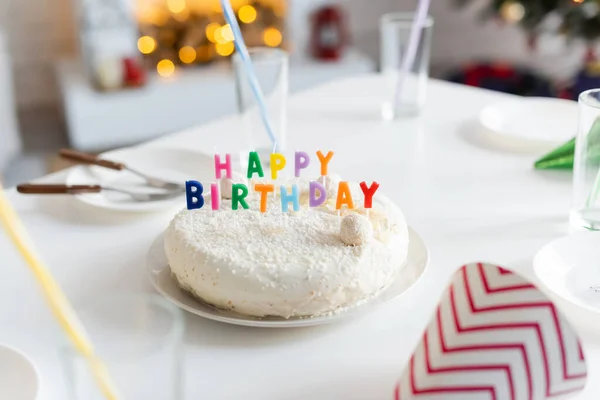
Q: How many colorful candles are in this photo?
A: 13